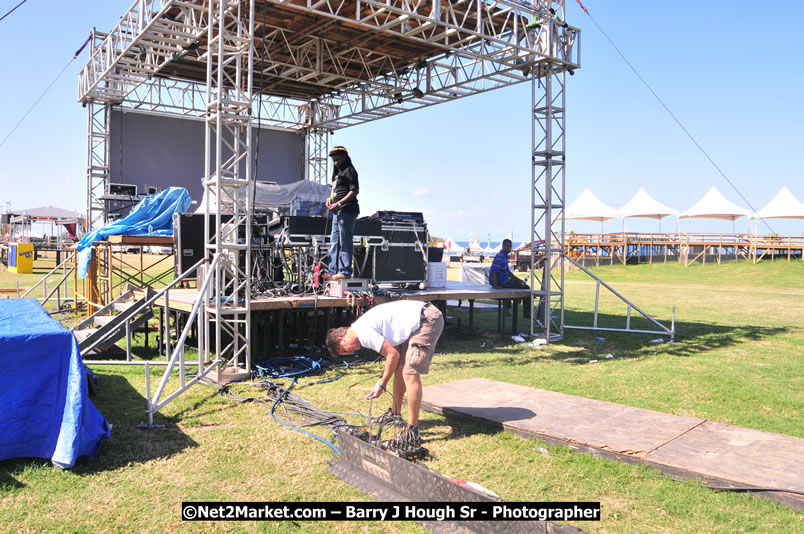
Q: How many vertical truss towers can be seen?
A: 4